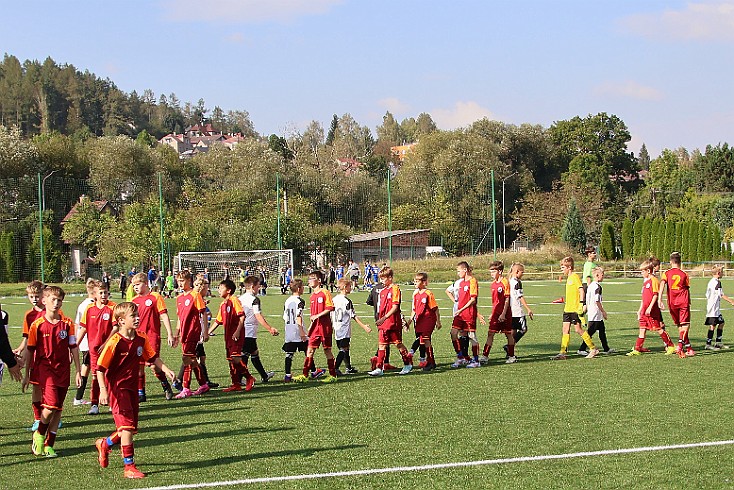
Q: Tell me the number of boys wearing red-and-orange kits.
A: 14